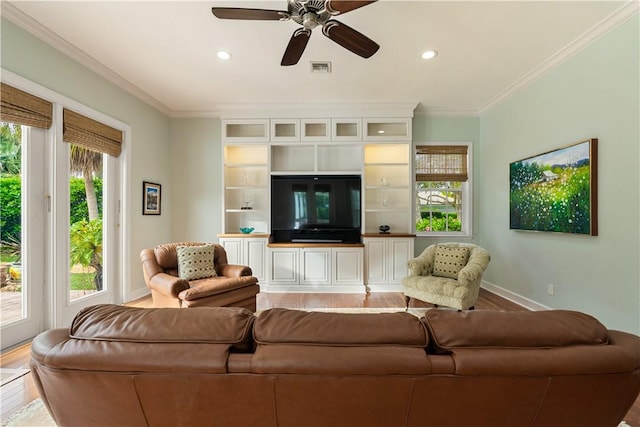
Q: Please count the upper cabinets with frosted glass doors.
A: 5